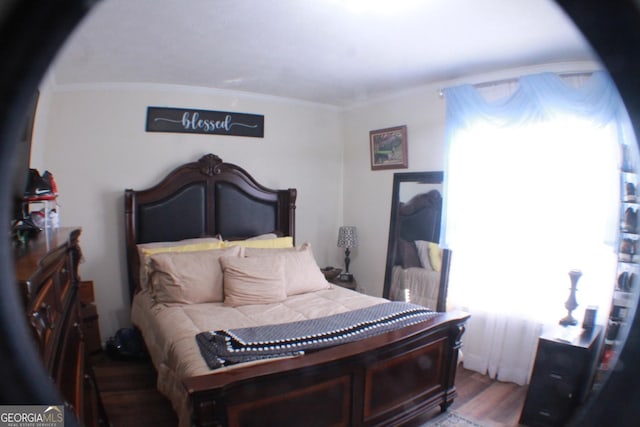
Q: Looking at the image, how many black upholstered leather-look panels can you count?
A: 2